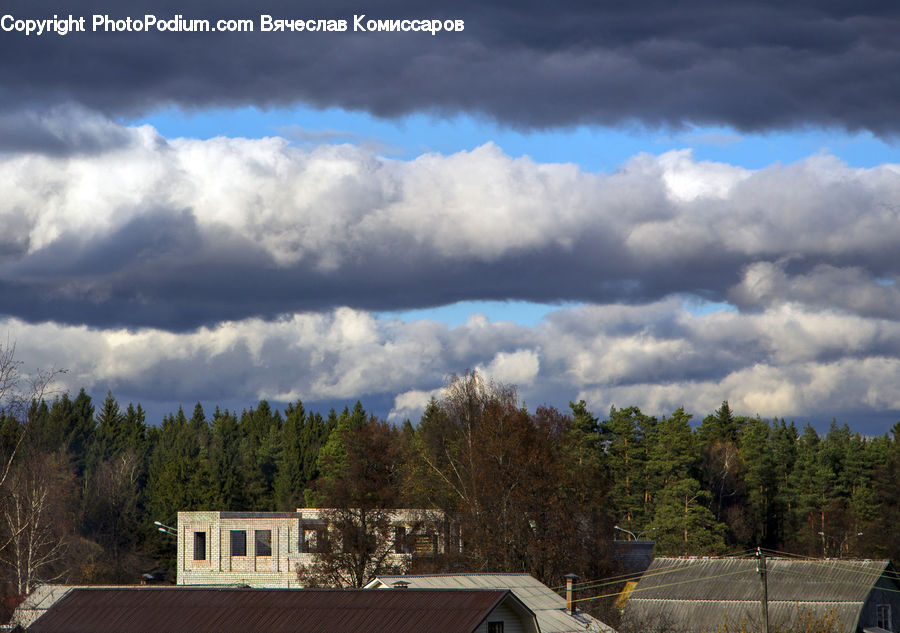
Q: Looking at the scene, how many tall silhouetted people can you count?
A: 0